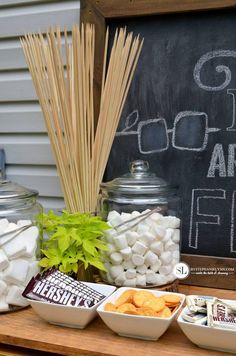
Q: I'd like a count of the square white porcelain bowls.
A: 3